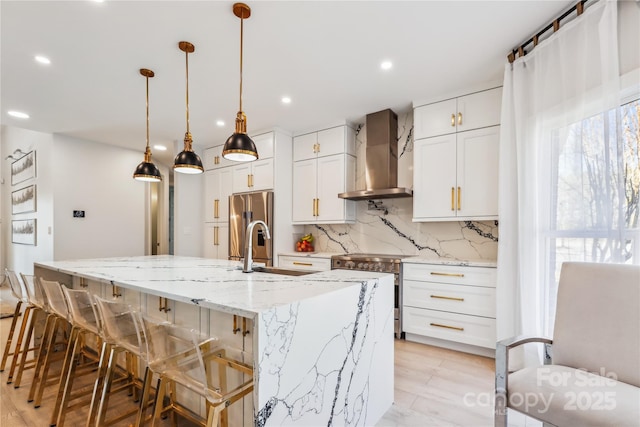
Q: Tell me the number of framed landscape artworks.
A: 3